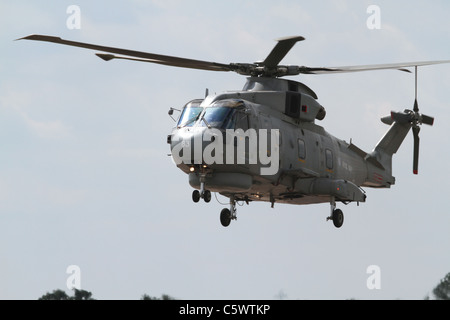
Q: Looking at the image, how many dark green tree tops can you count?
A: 3